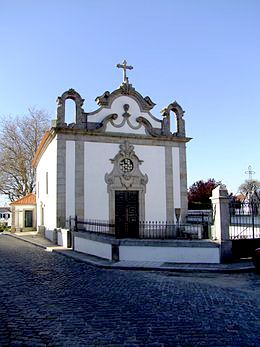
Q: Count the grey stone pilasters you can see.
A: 4